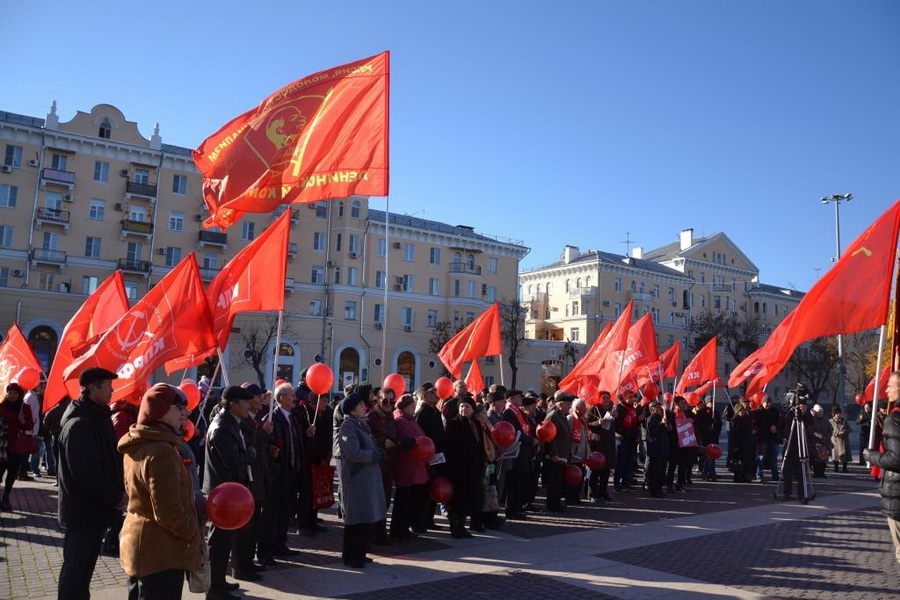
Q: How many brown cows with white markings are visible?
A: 0